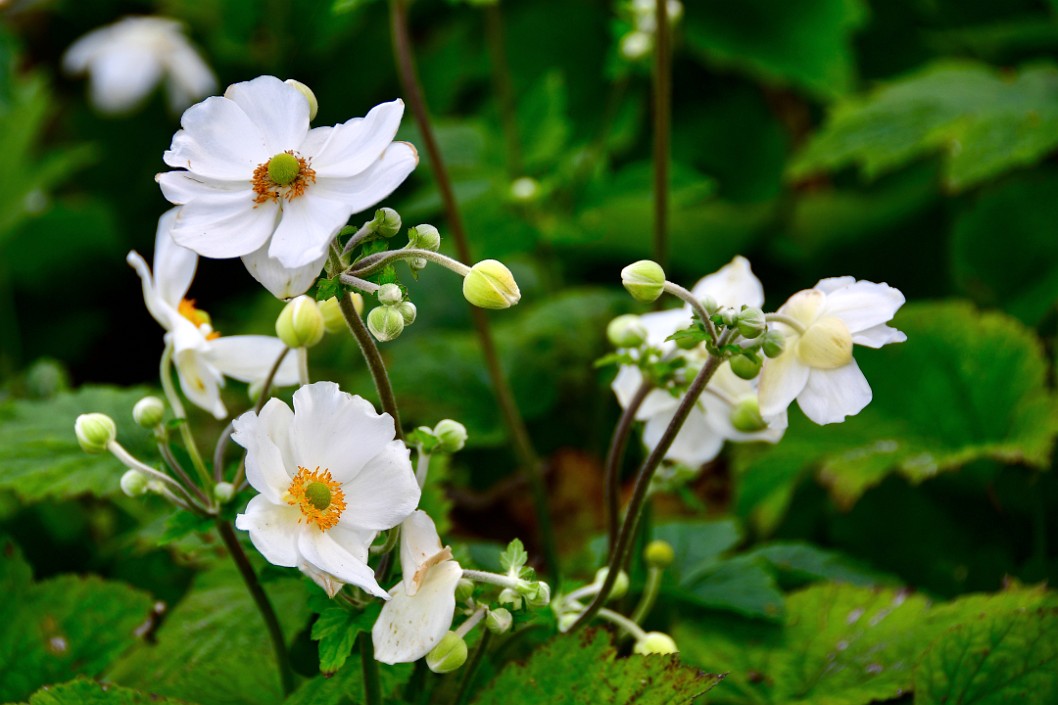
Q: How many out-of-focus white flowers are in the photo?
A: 1